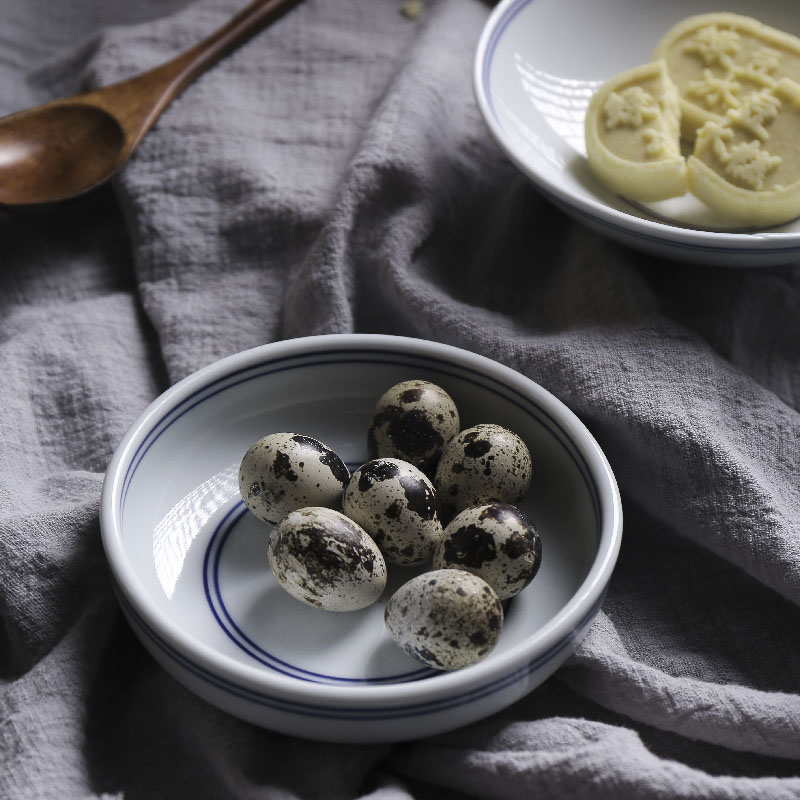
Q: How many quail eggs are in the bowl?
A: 7